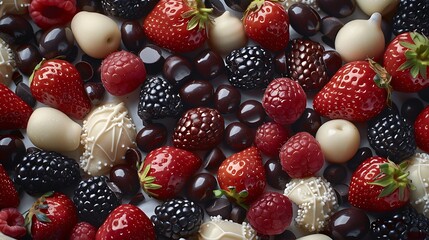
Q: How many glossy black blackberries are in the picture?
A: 9